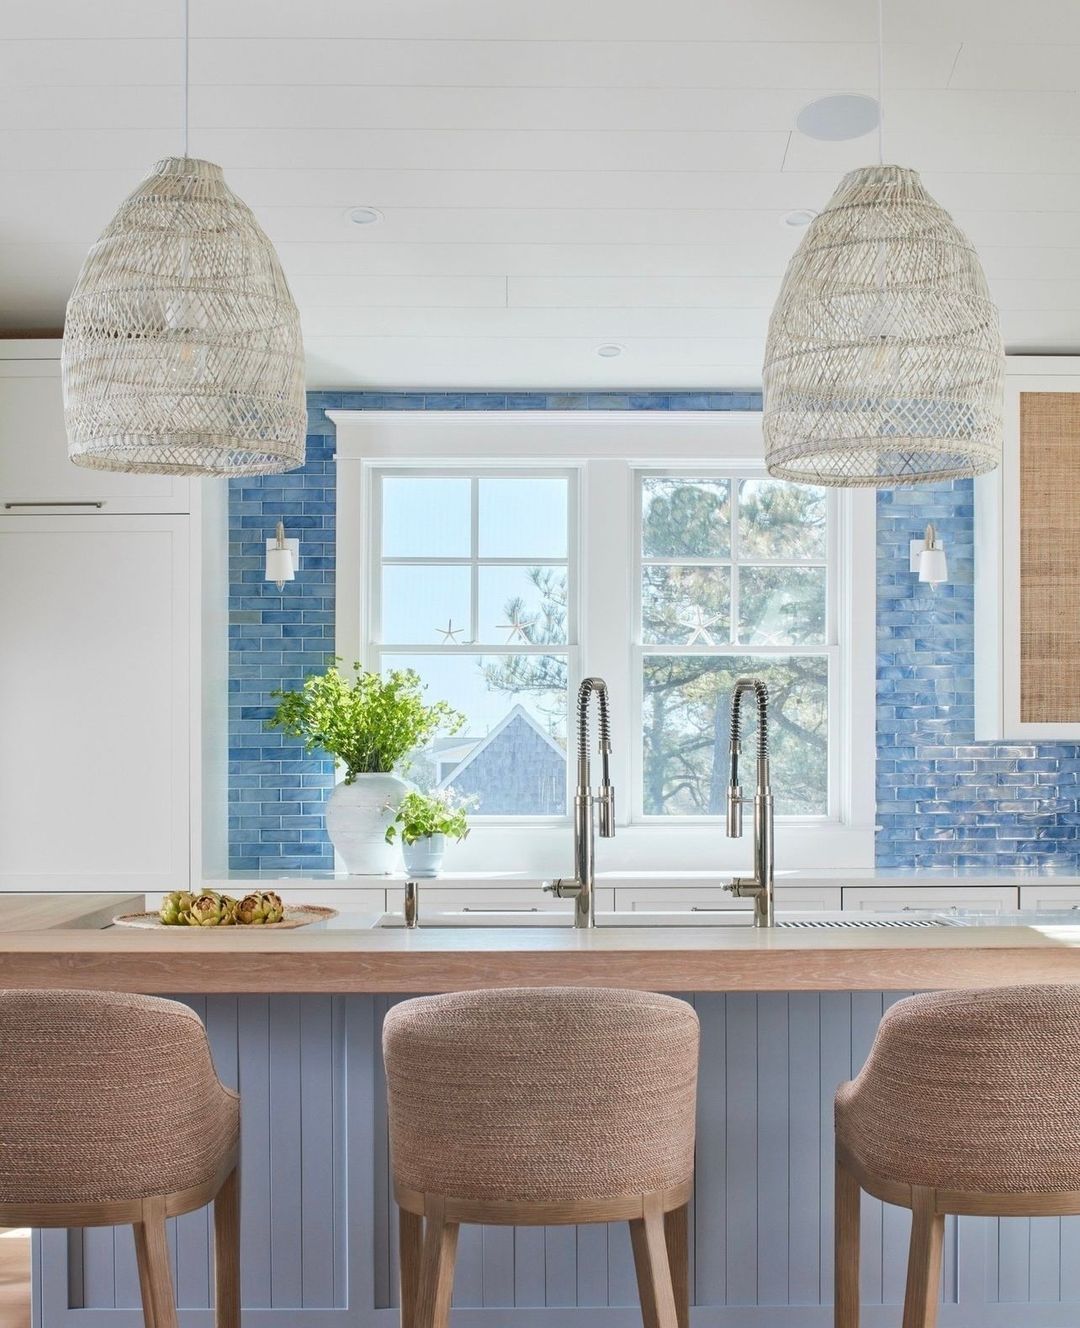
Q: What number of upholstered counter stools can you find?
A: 3